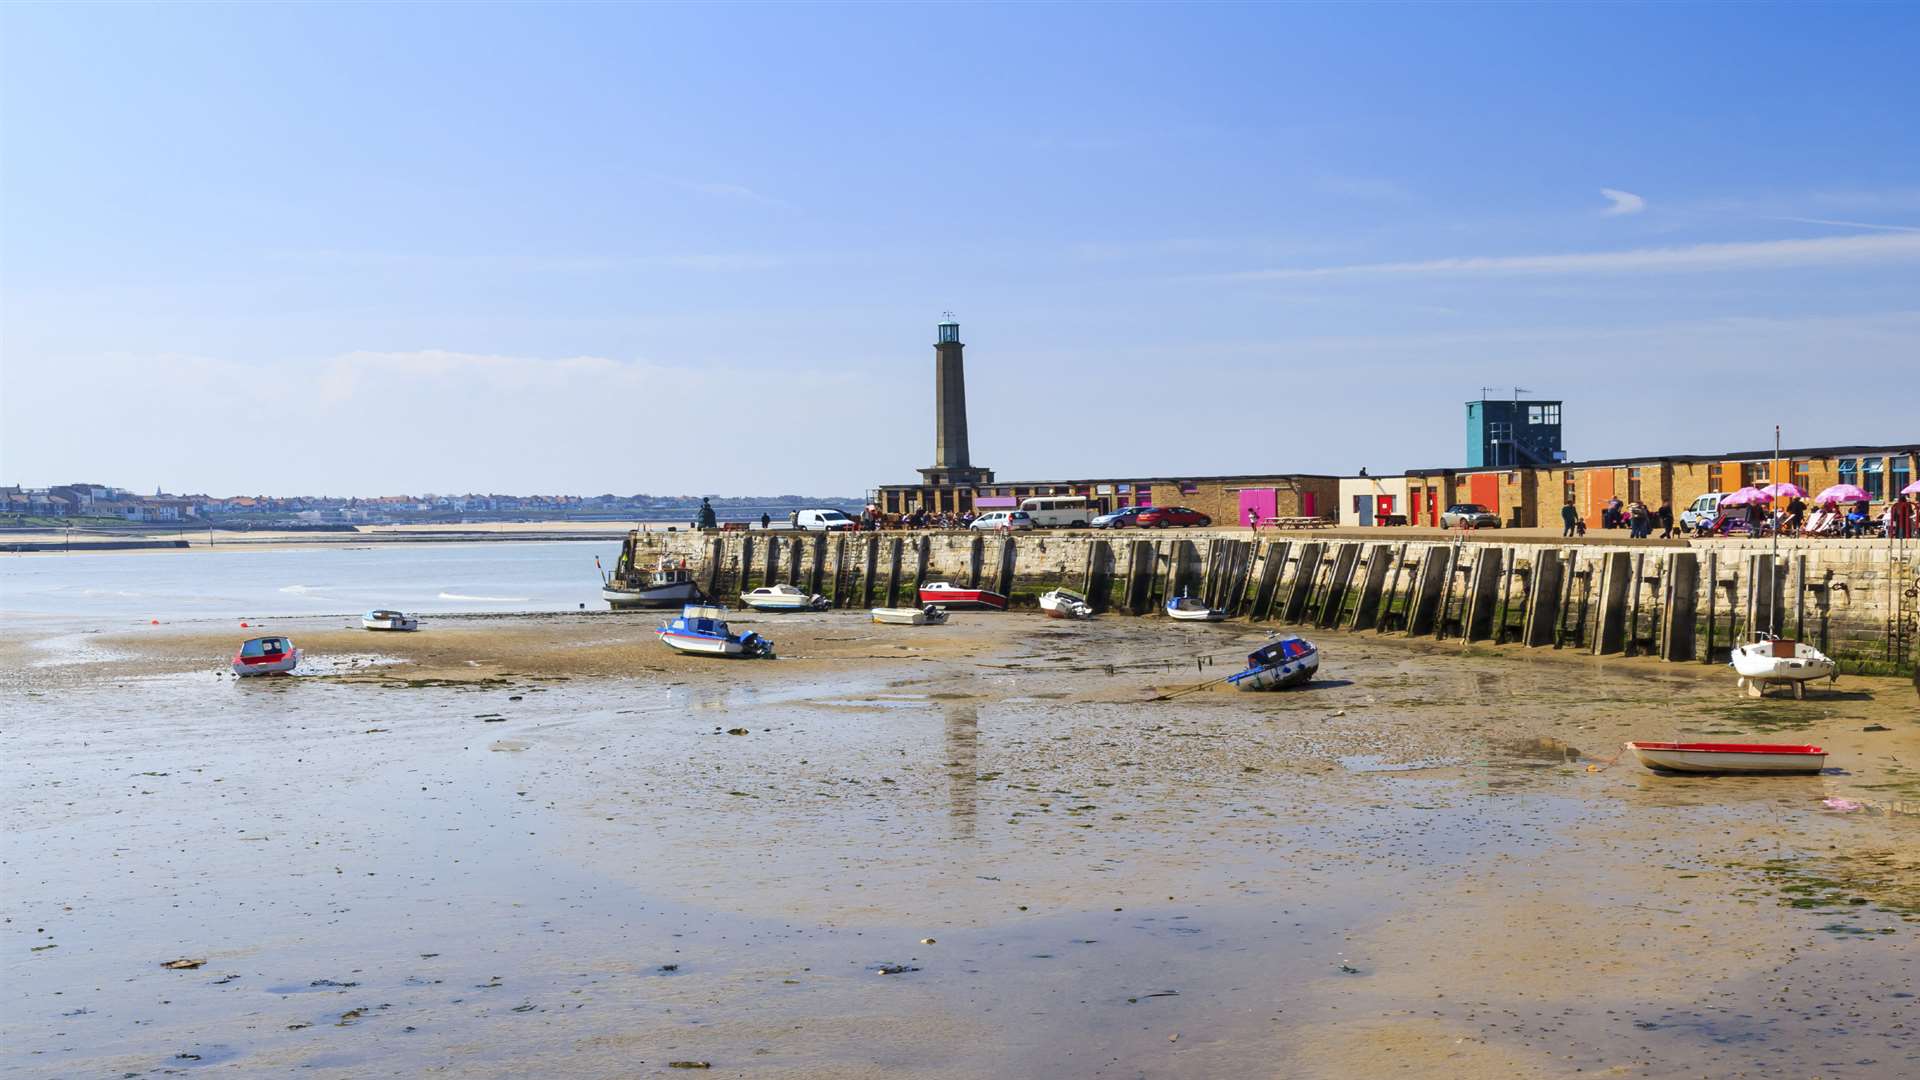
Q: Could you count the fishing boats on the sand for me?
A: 12